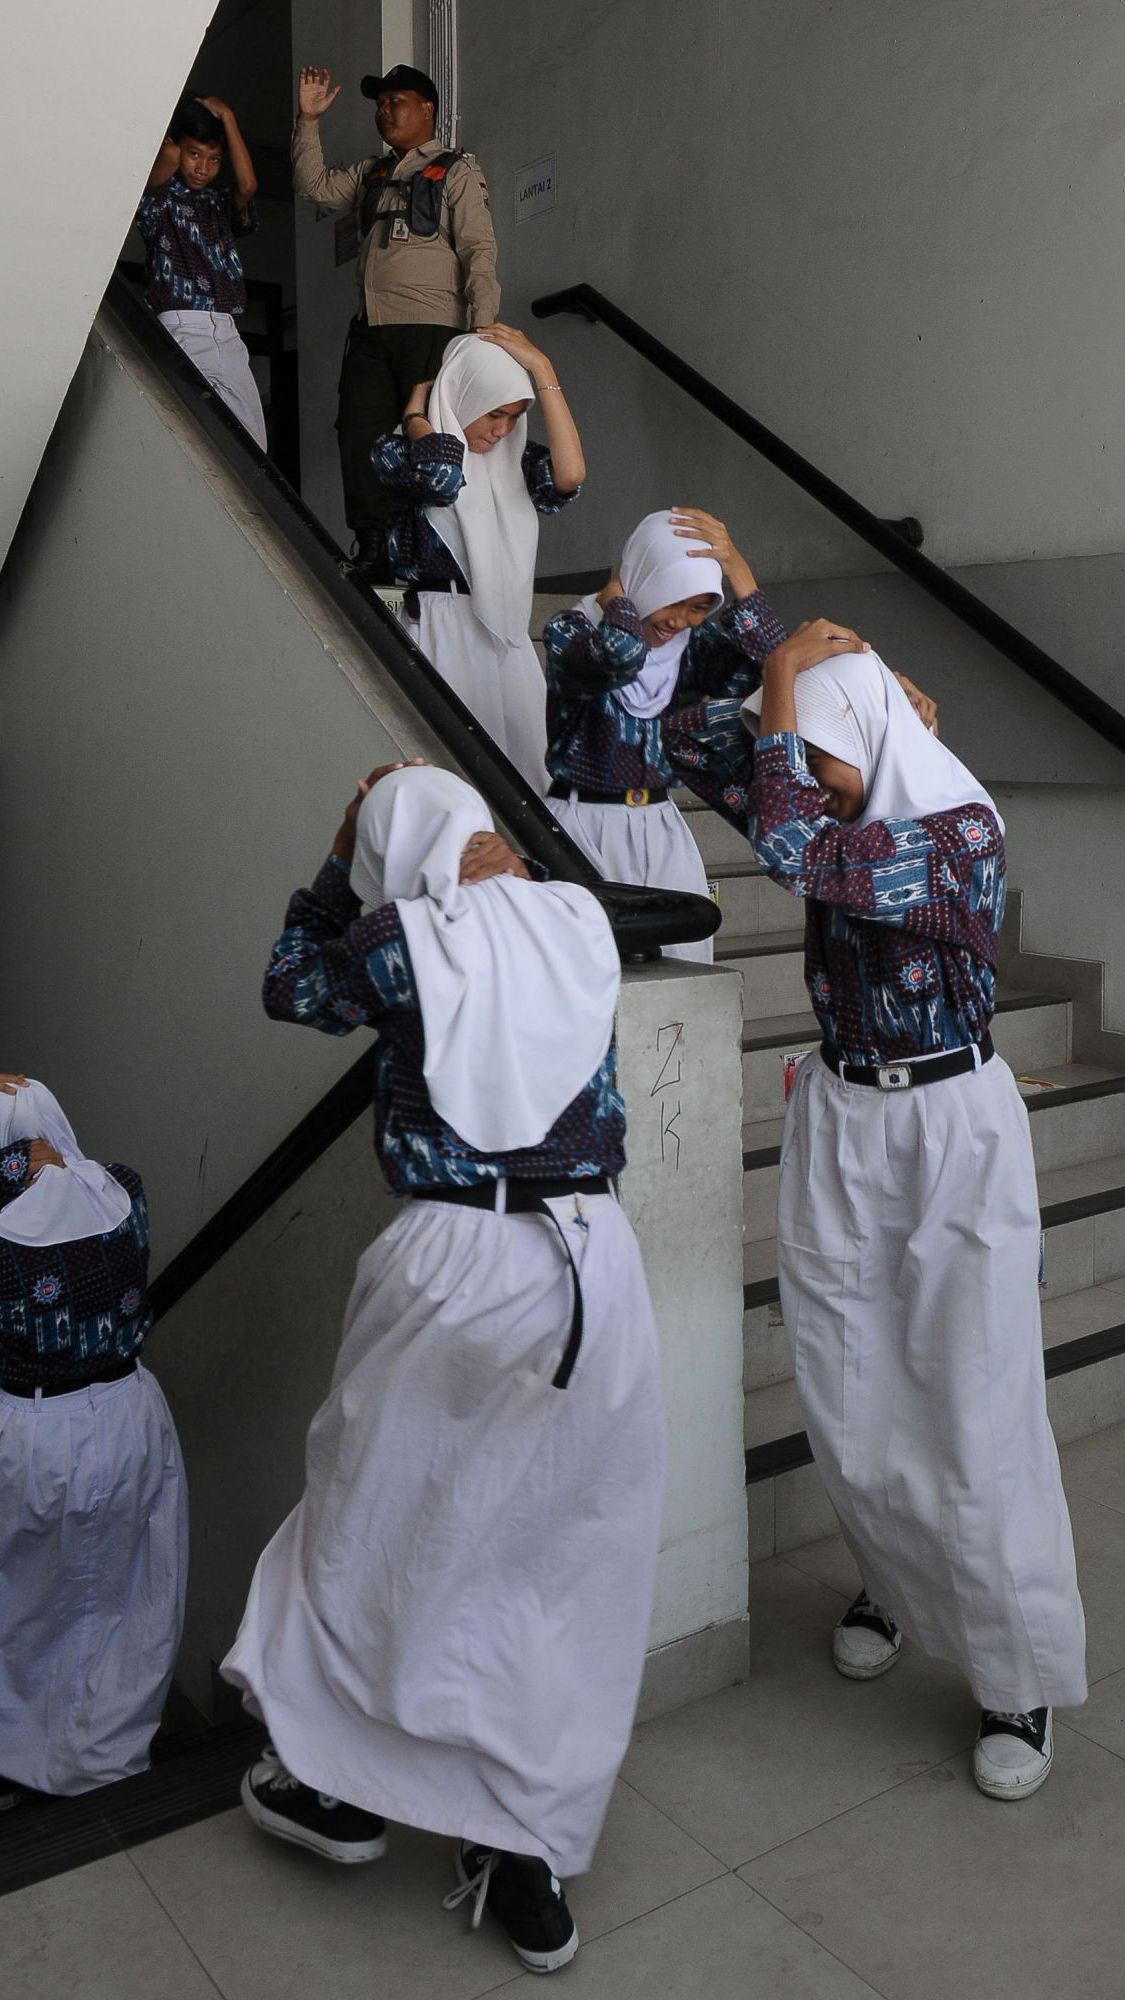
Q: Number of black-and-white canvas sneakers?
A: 4